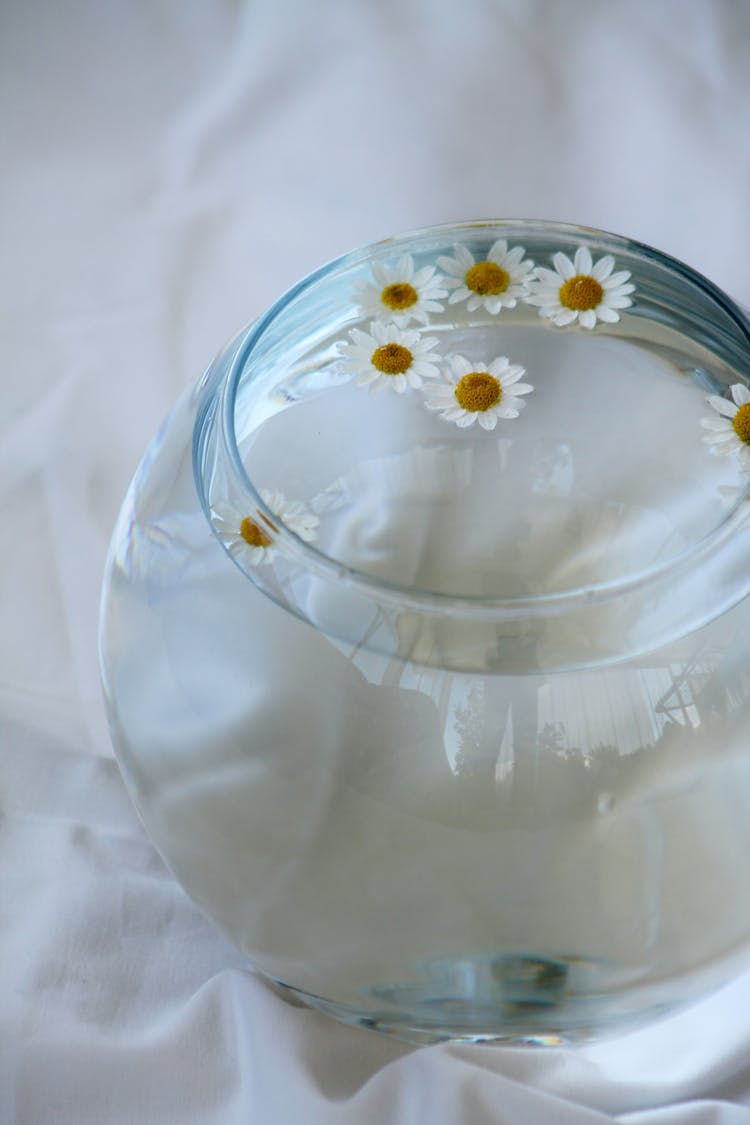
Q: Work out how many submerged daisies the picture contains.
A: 0